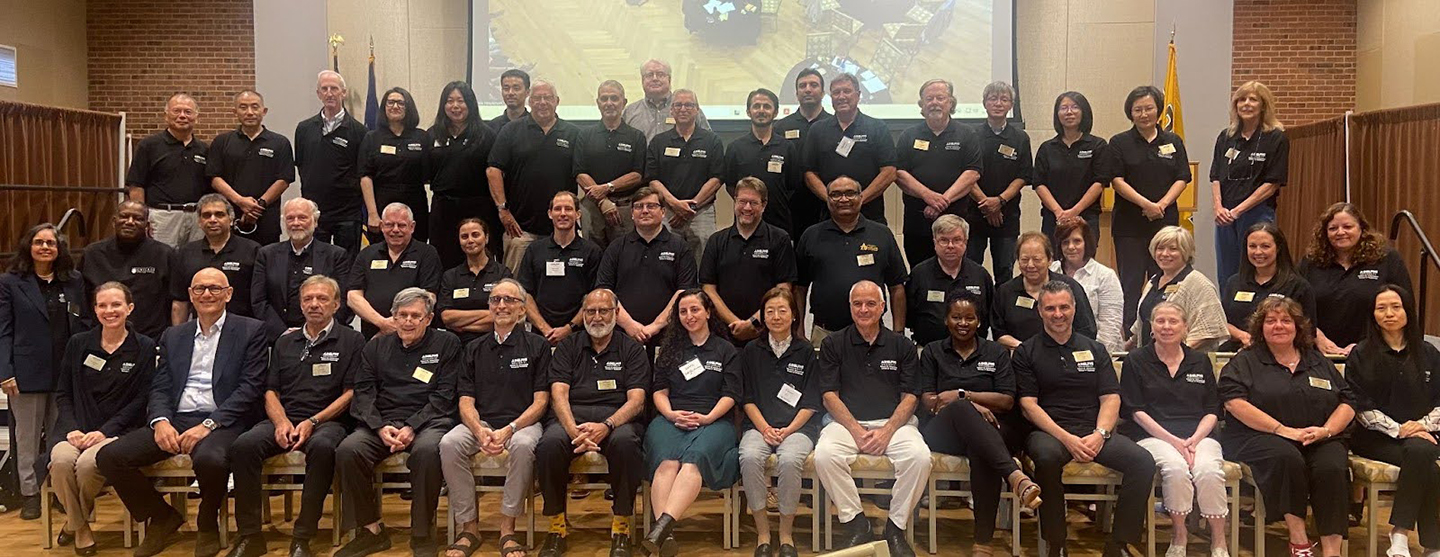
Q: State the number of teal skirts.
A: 1